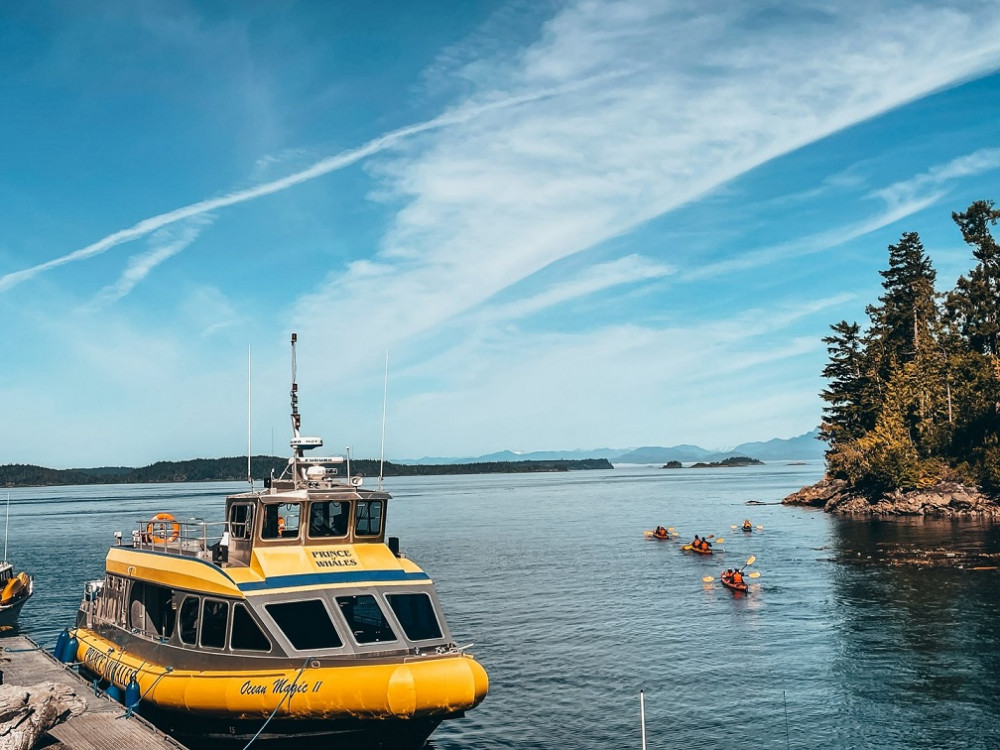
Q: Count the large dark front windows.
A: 3